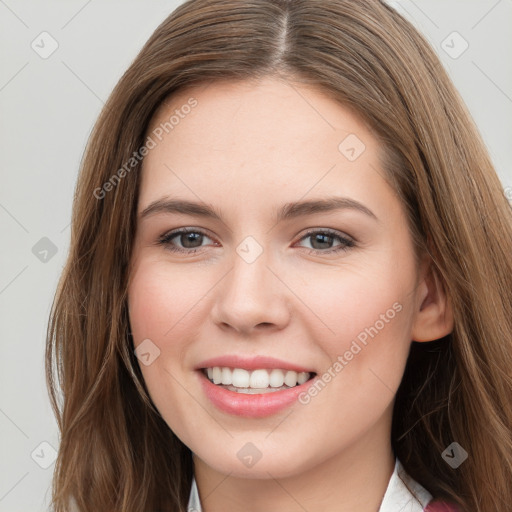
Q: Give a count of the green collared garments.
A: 0